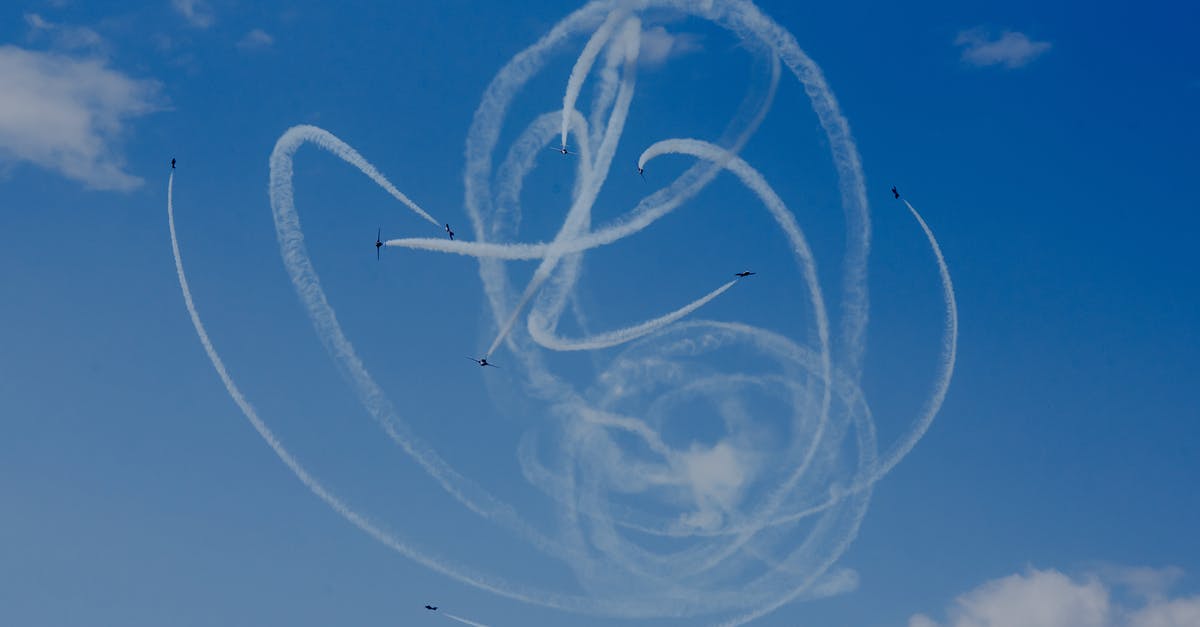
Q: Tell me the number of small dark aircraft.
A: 9